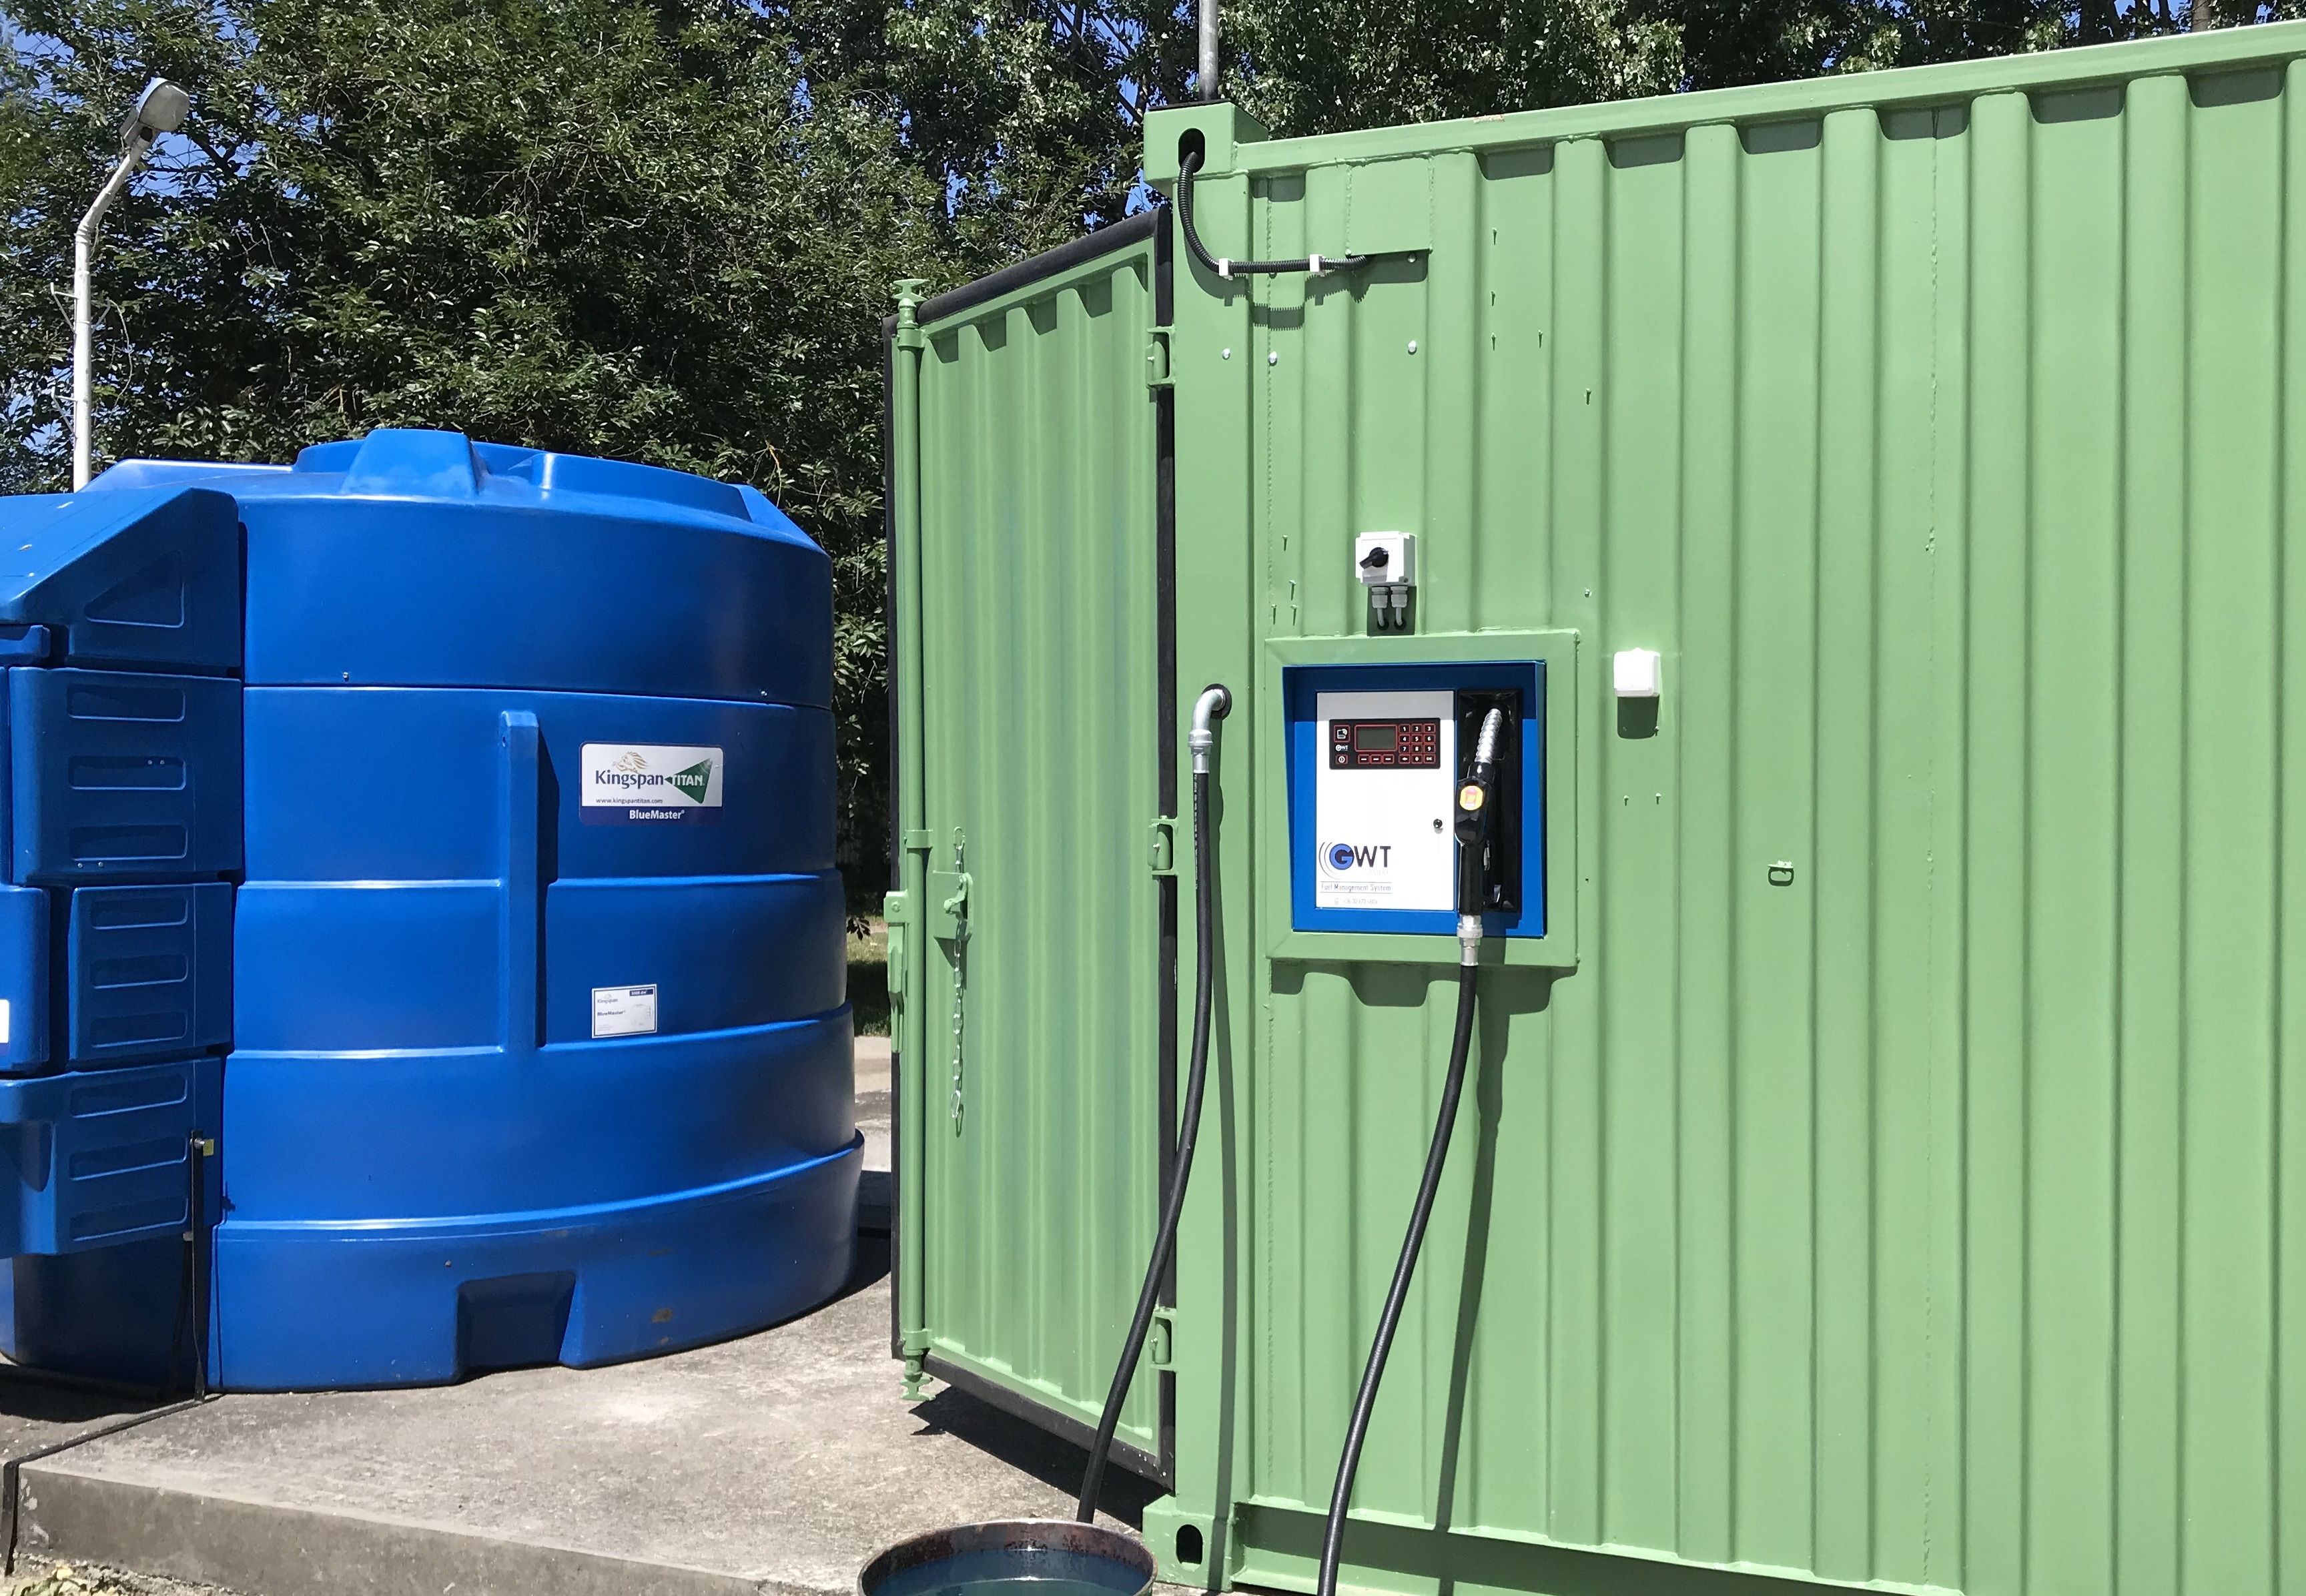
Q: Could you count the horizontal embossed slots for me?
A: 9